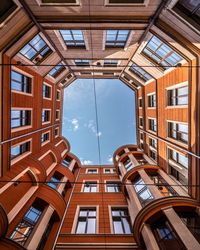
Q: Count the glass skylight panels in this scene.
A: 0